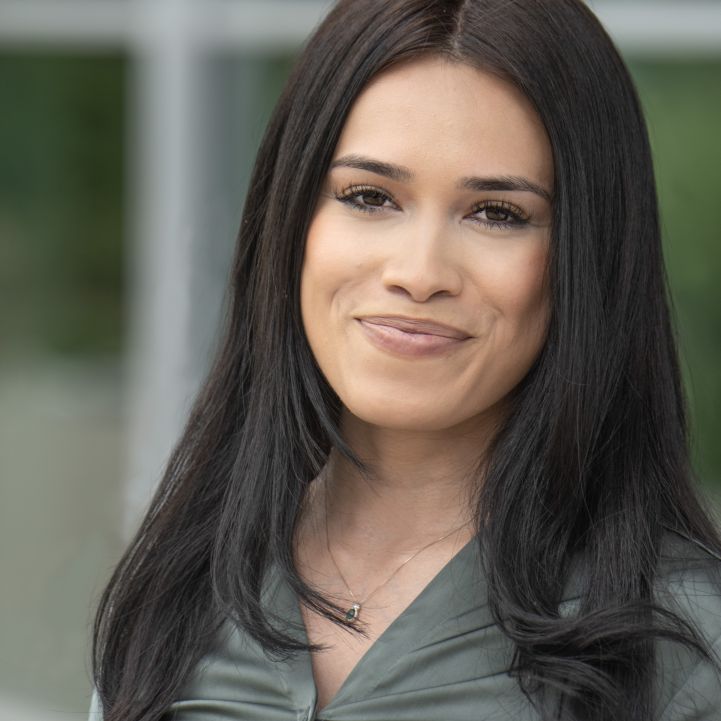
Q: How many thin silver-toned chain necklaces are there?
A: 1